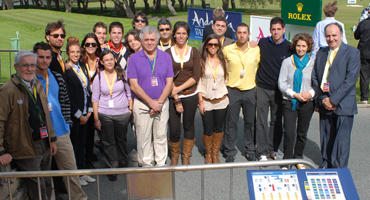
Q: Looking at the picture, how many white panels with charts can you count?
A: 2